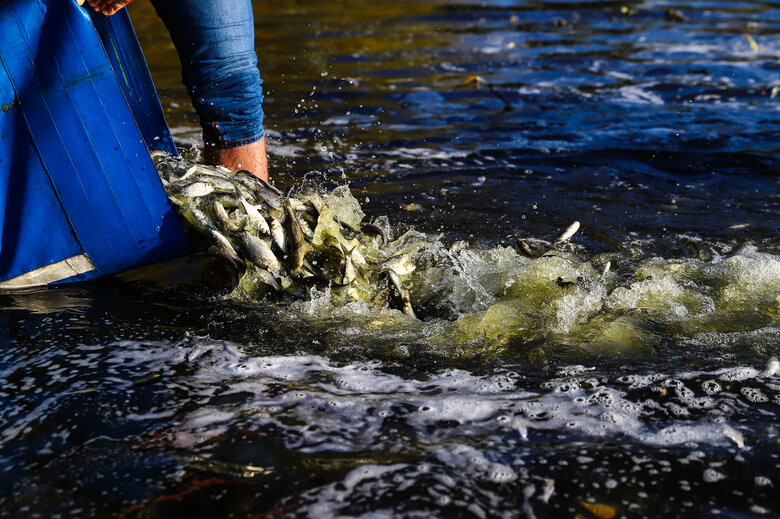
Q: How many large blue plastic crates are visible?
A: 1